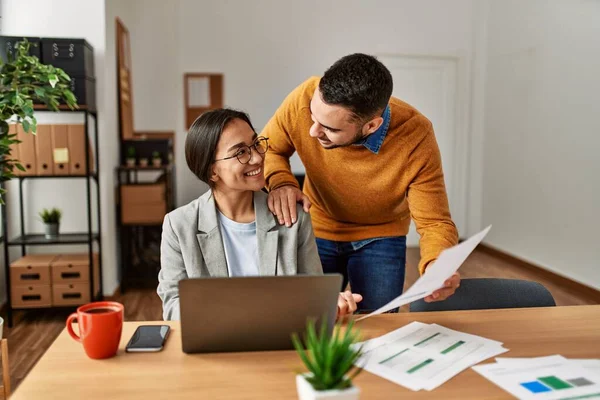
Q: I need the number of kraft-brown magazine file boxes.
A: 5